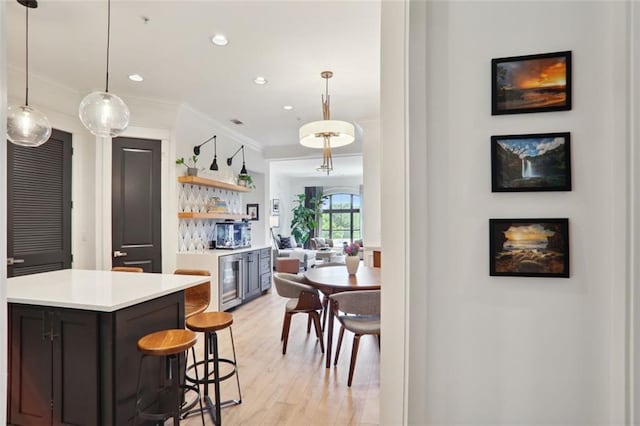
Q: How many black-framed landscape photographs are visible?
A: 3